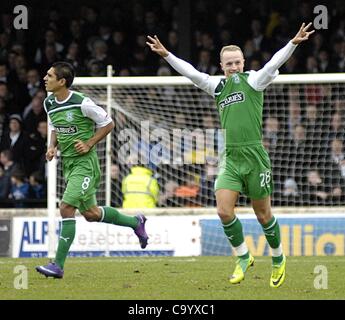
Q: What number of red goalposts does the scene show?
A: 0